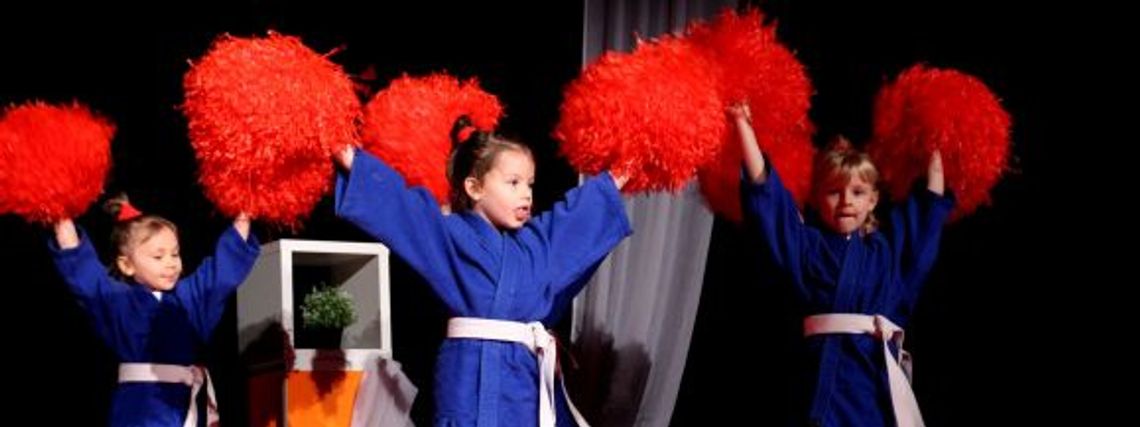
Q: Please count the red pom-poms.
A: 6